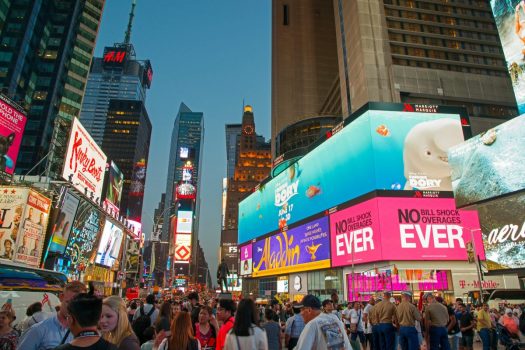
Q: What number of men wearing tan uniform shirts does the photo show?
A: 4